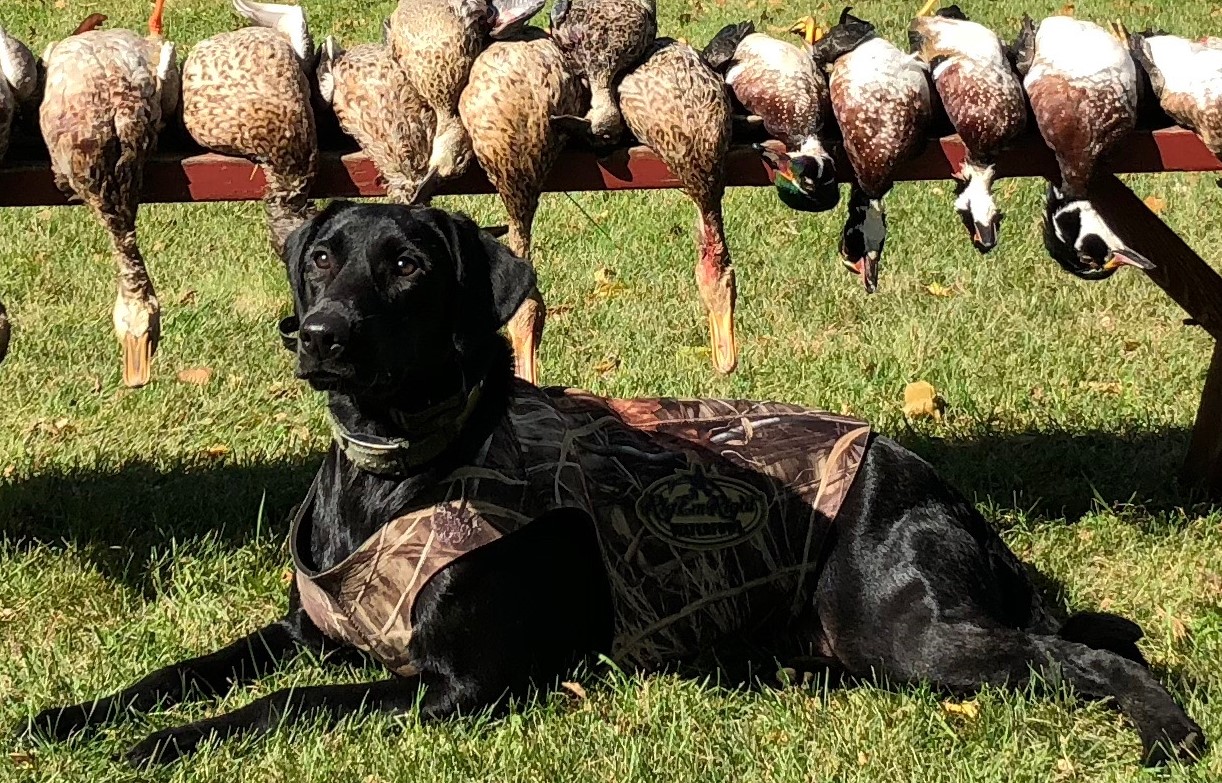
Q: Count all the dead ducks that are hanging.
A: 13